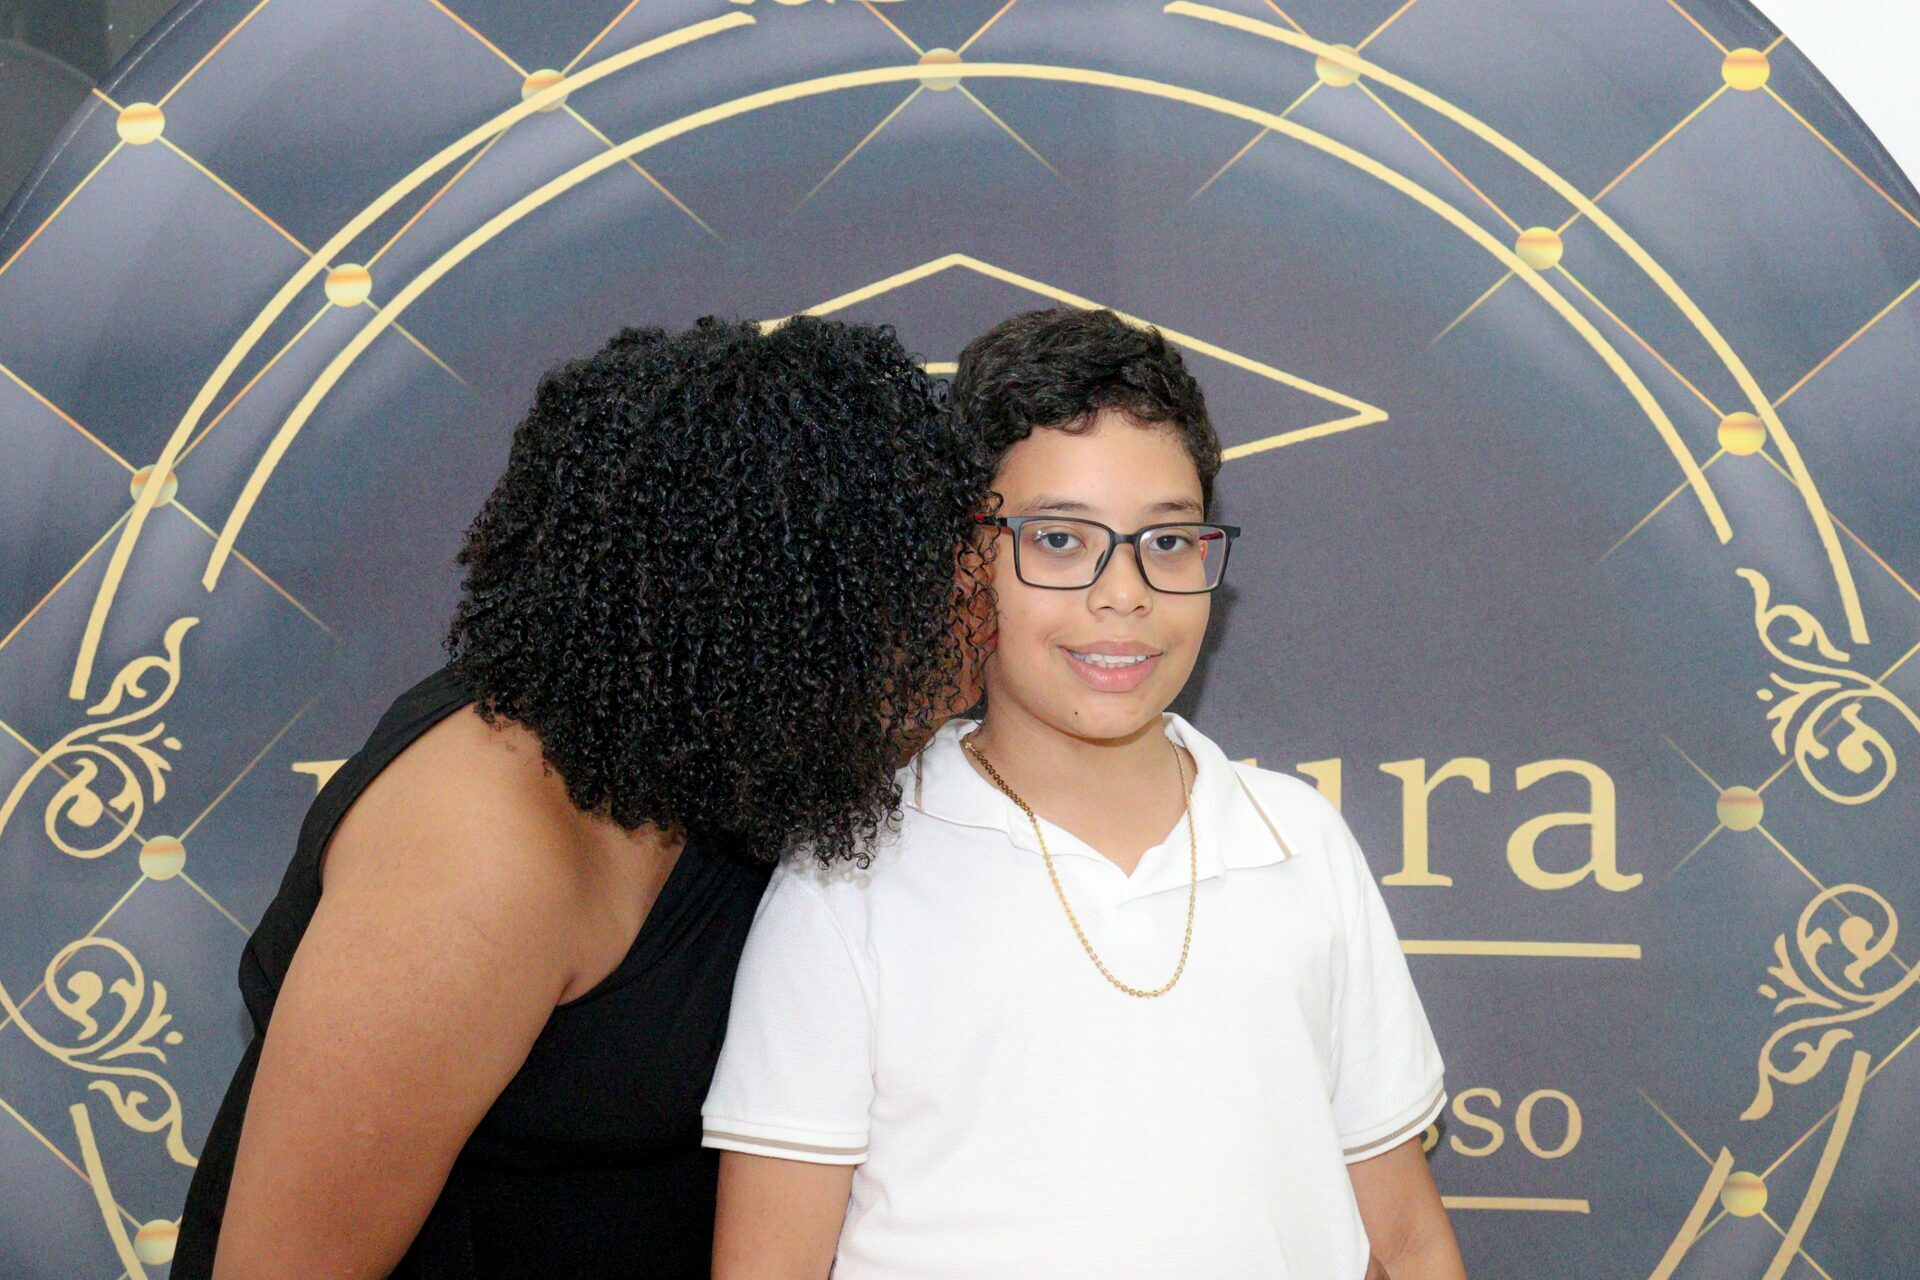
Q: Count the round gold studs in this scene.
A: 13